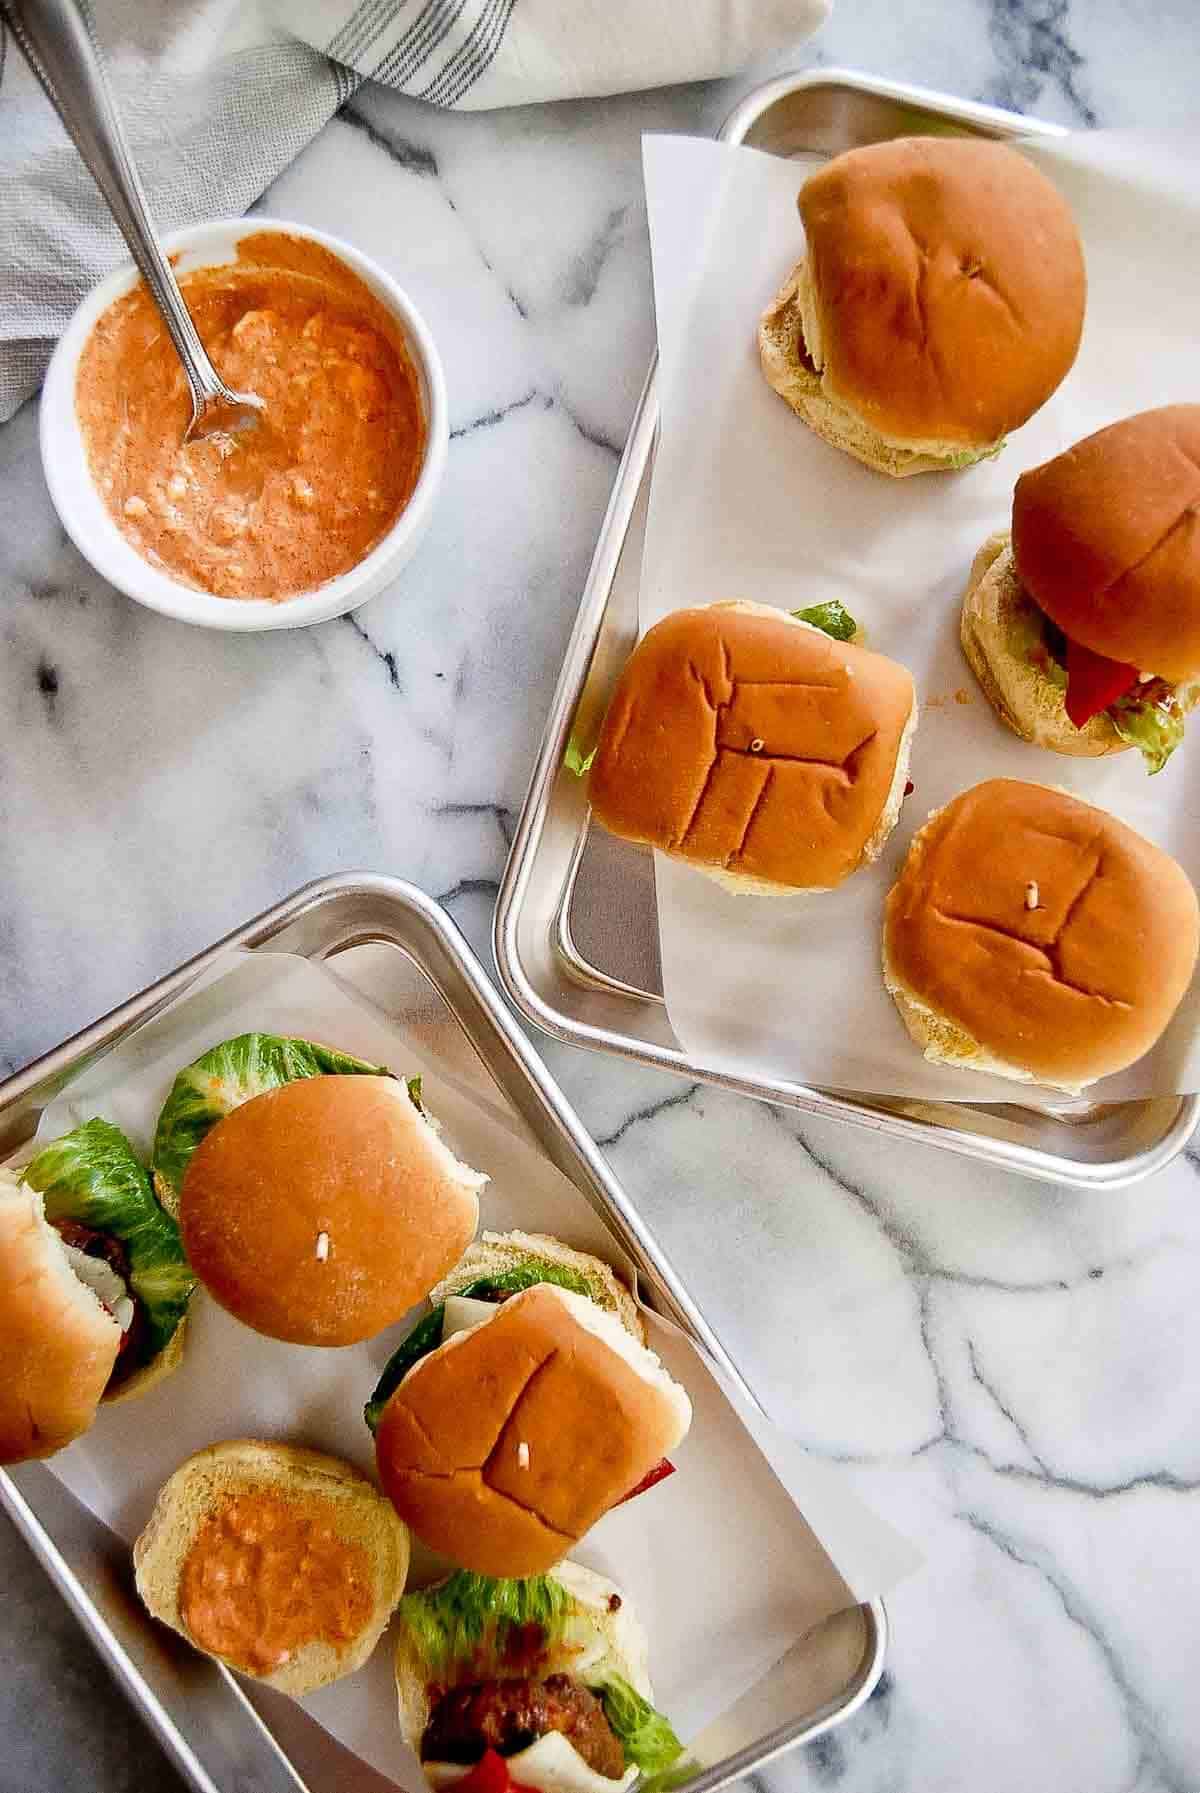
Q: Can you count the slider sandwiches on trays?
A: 8